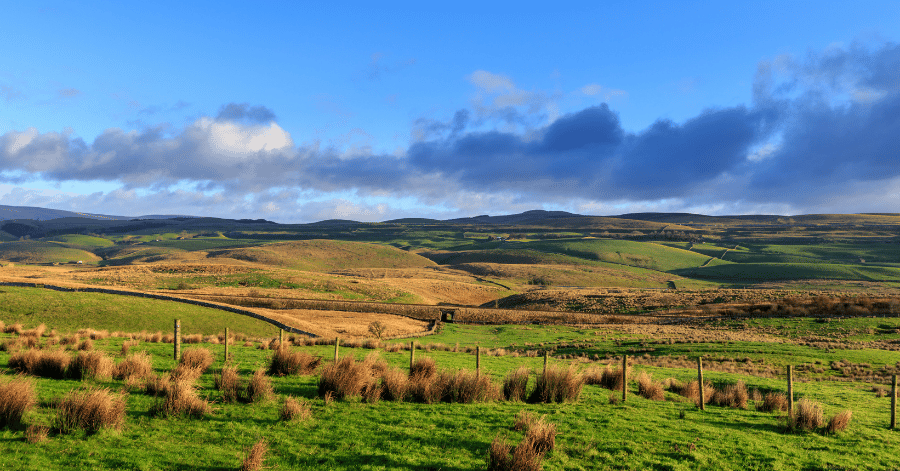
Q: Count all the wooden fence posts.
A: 11